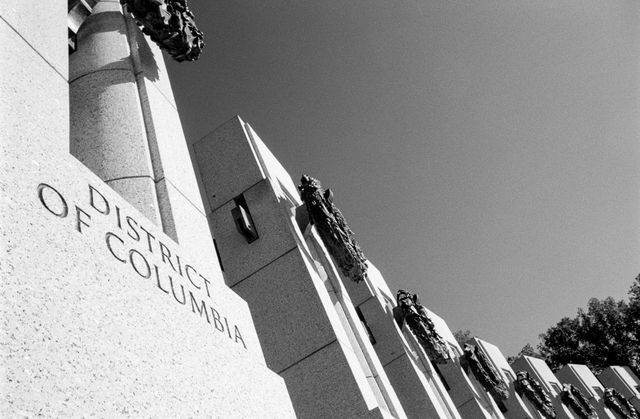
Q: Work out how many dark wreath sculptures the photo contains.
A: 7